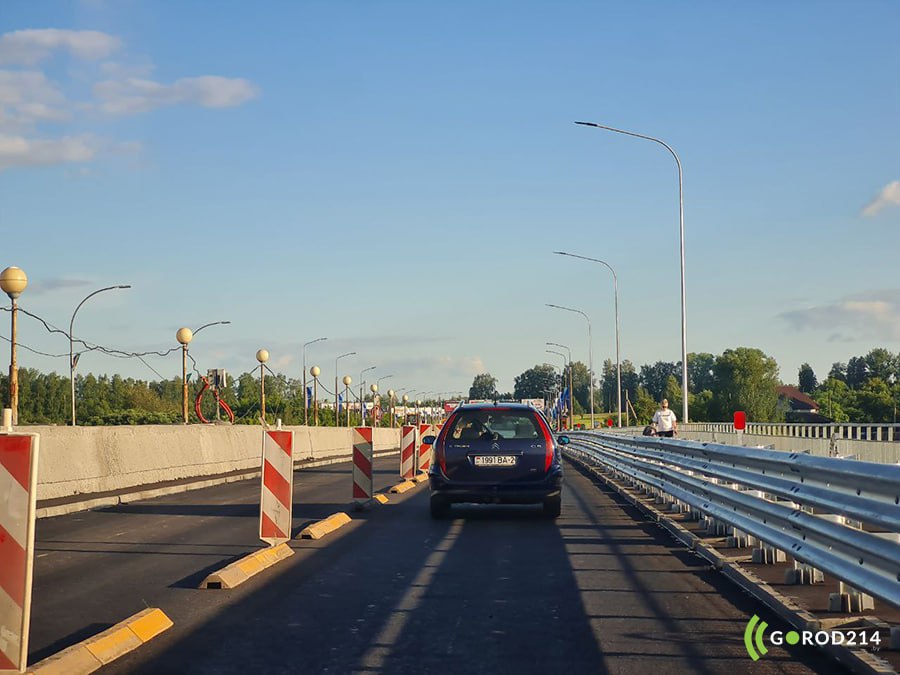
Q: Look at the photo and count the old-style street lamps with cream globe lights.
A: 9